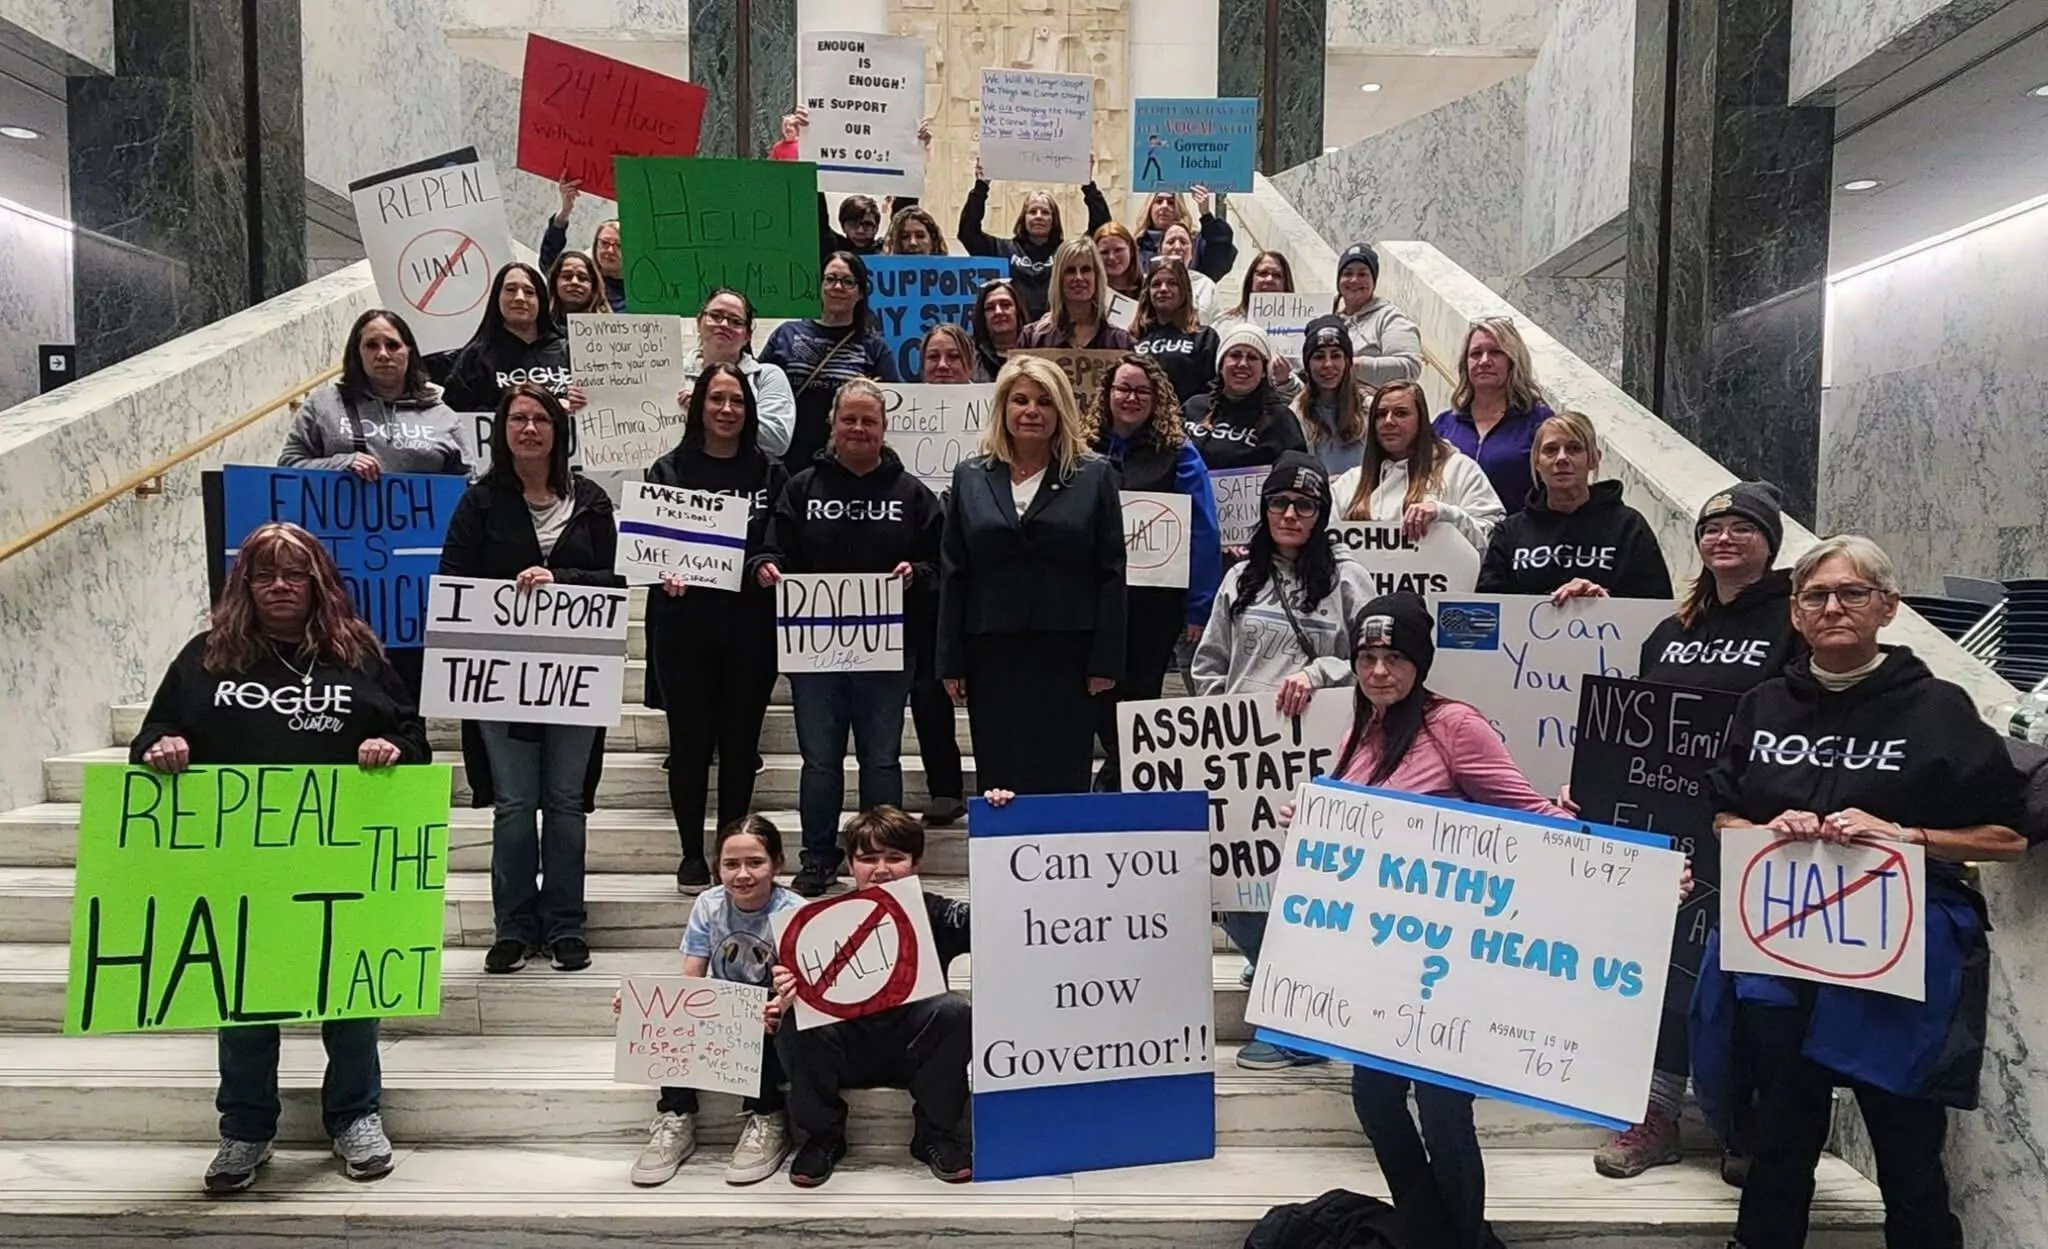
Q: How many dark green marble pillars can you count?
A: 4